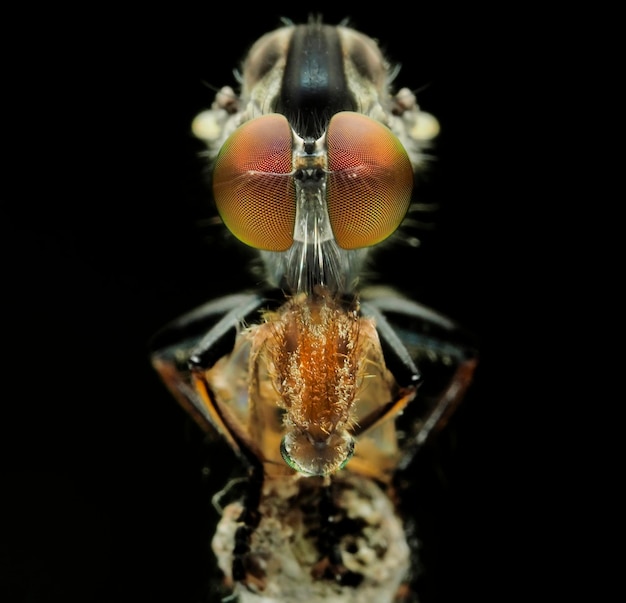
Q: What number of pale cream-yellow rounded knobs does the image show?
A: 2